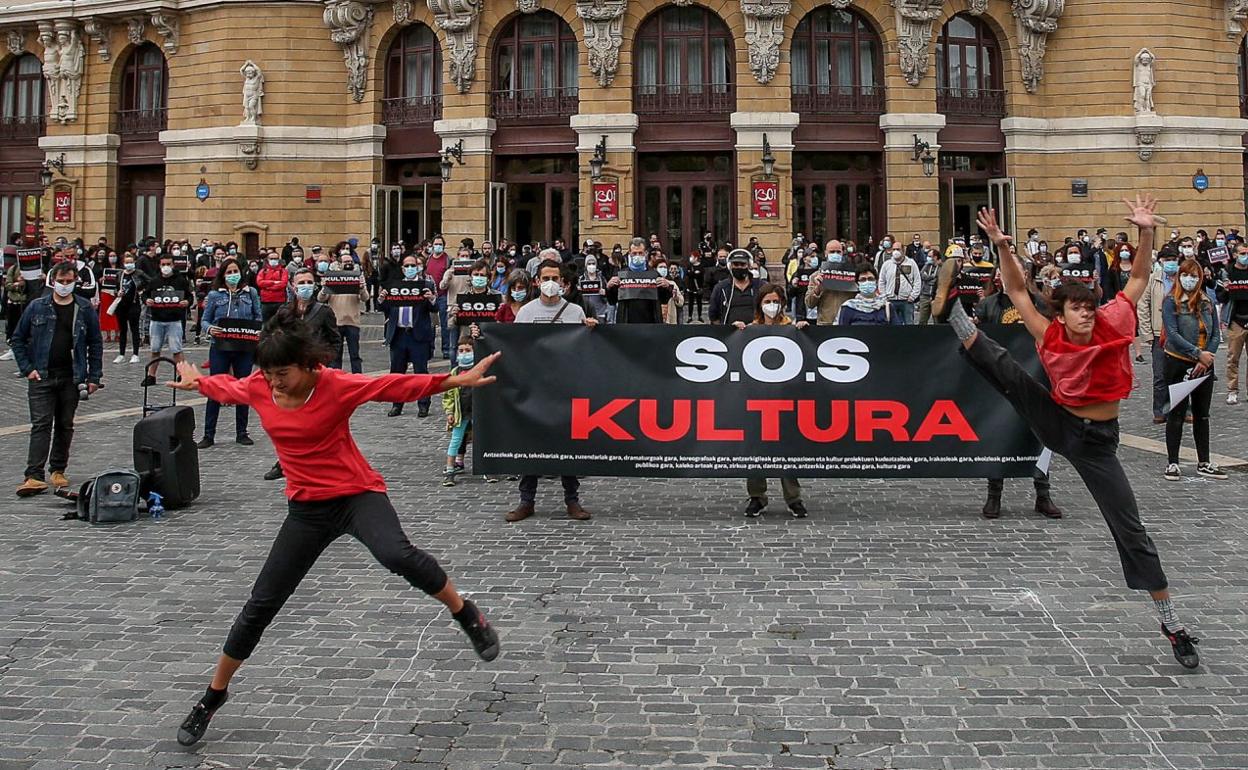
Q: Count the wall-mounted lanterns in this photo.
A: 5